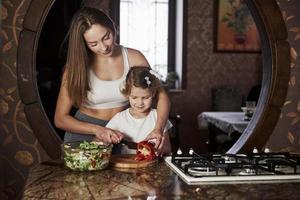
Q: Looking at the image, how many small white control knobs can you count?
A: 4